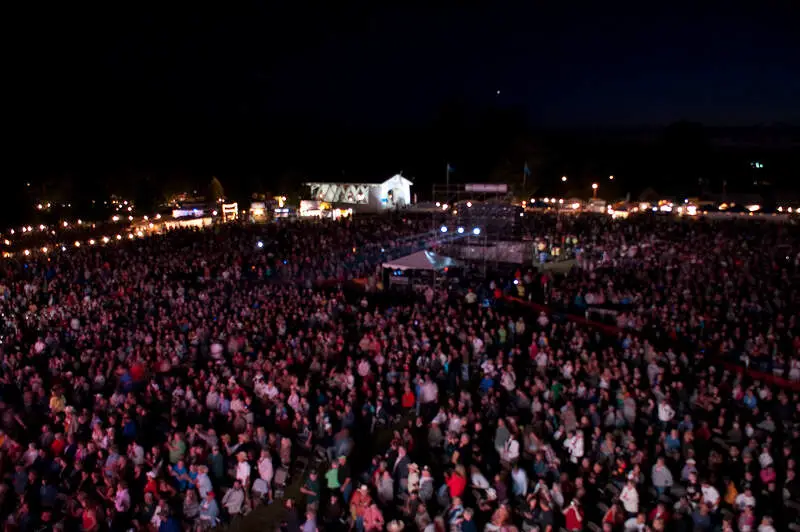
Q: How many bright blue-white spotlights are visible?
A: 3